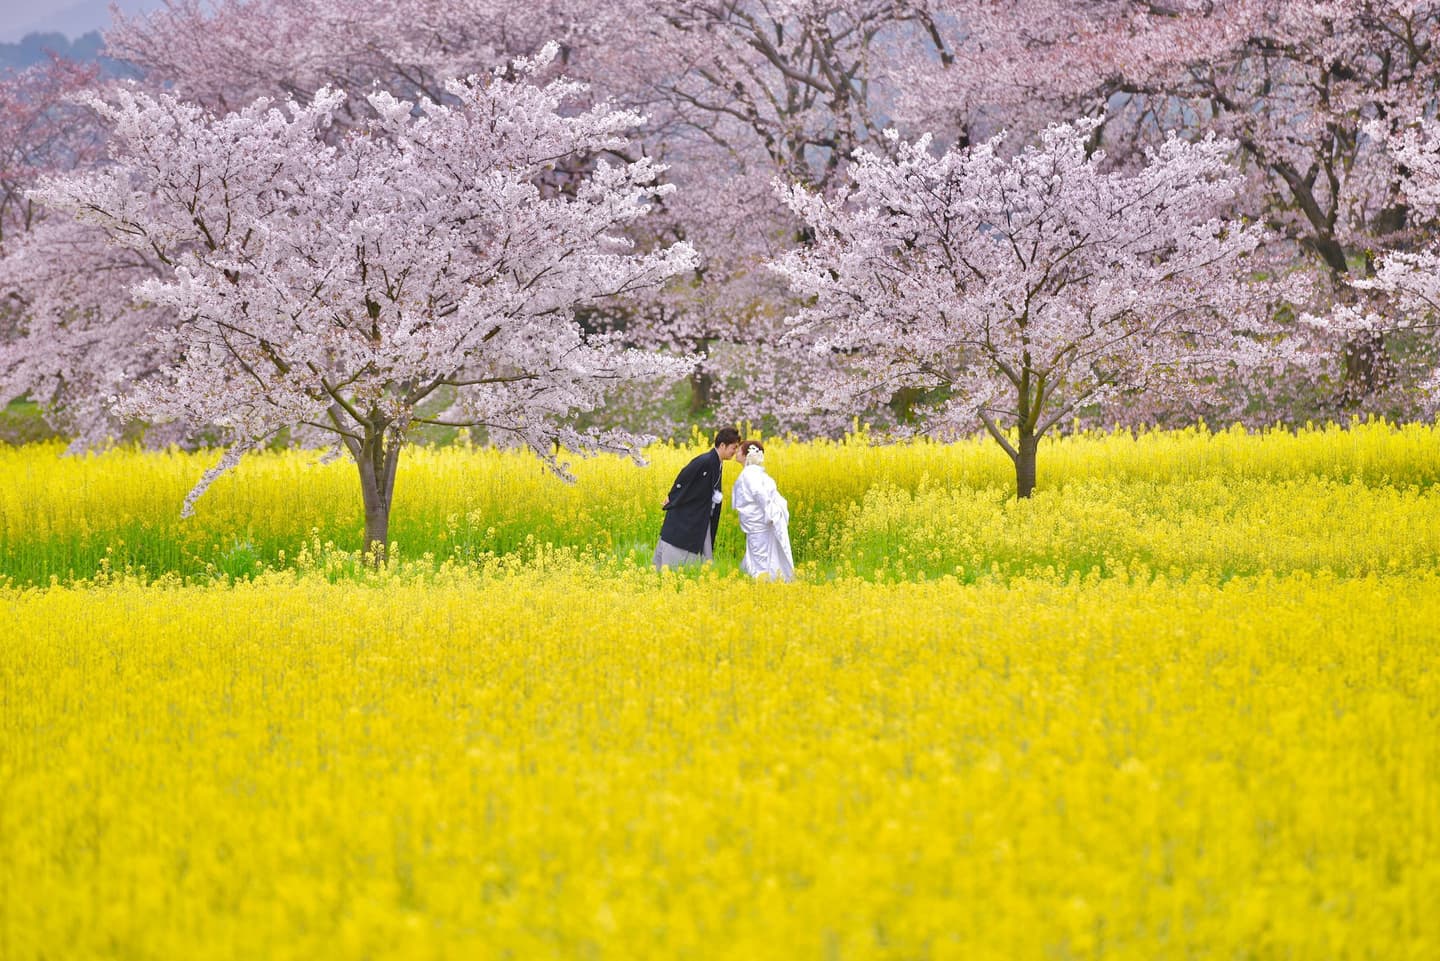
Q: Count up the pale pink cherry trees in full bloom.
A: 2